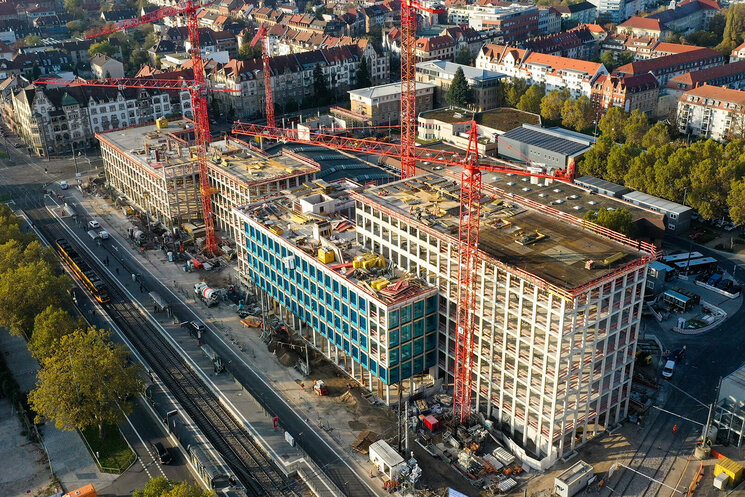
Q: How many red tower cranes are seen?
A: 5